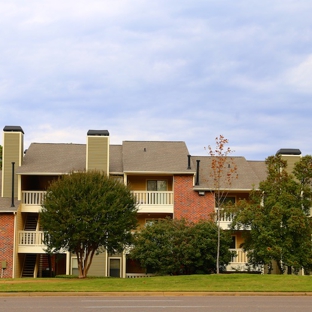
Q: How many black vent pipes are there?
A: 3